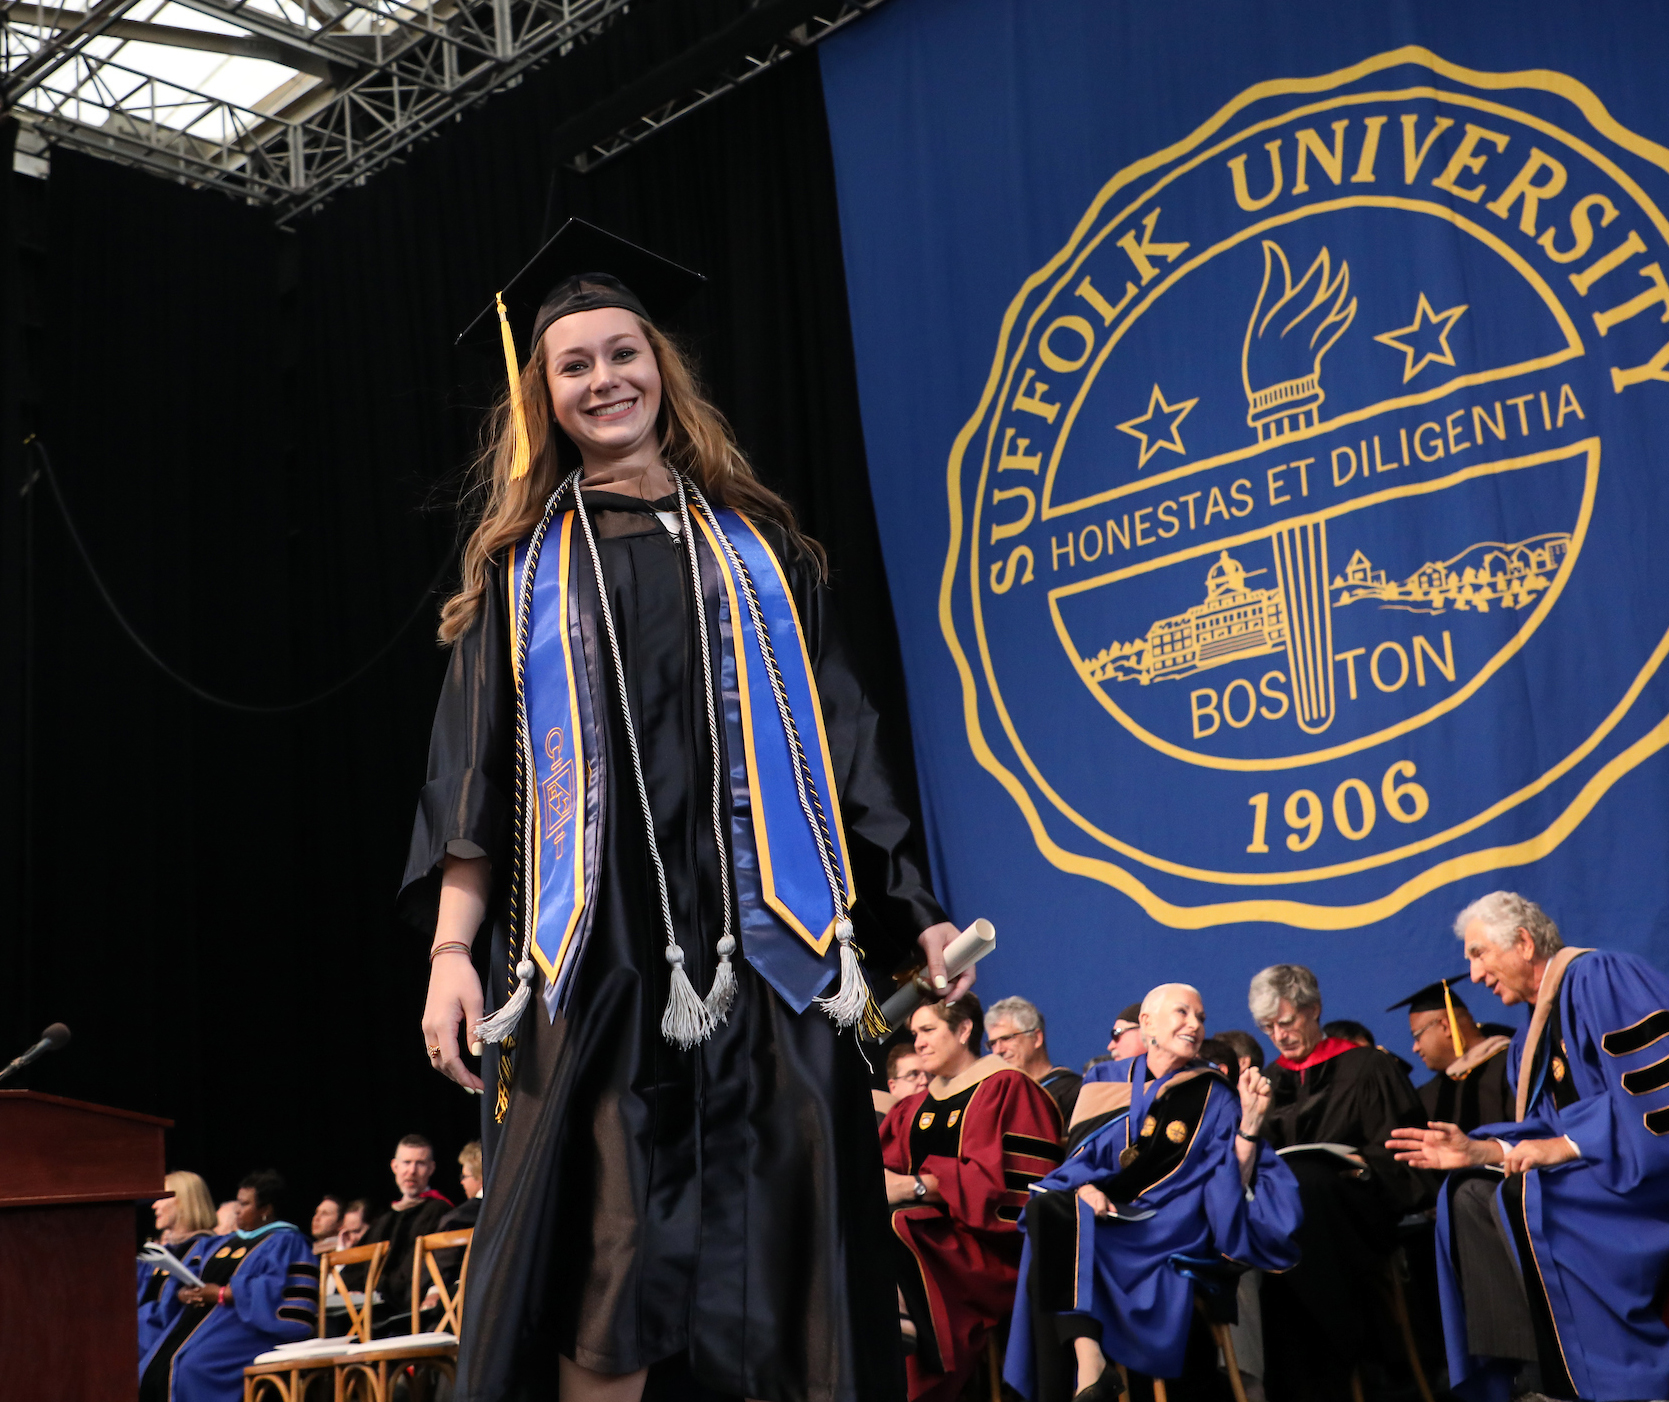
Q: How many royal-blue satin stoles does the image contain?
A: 1